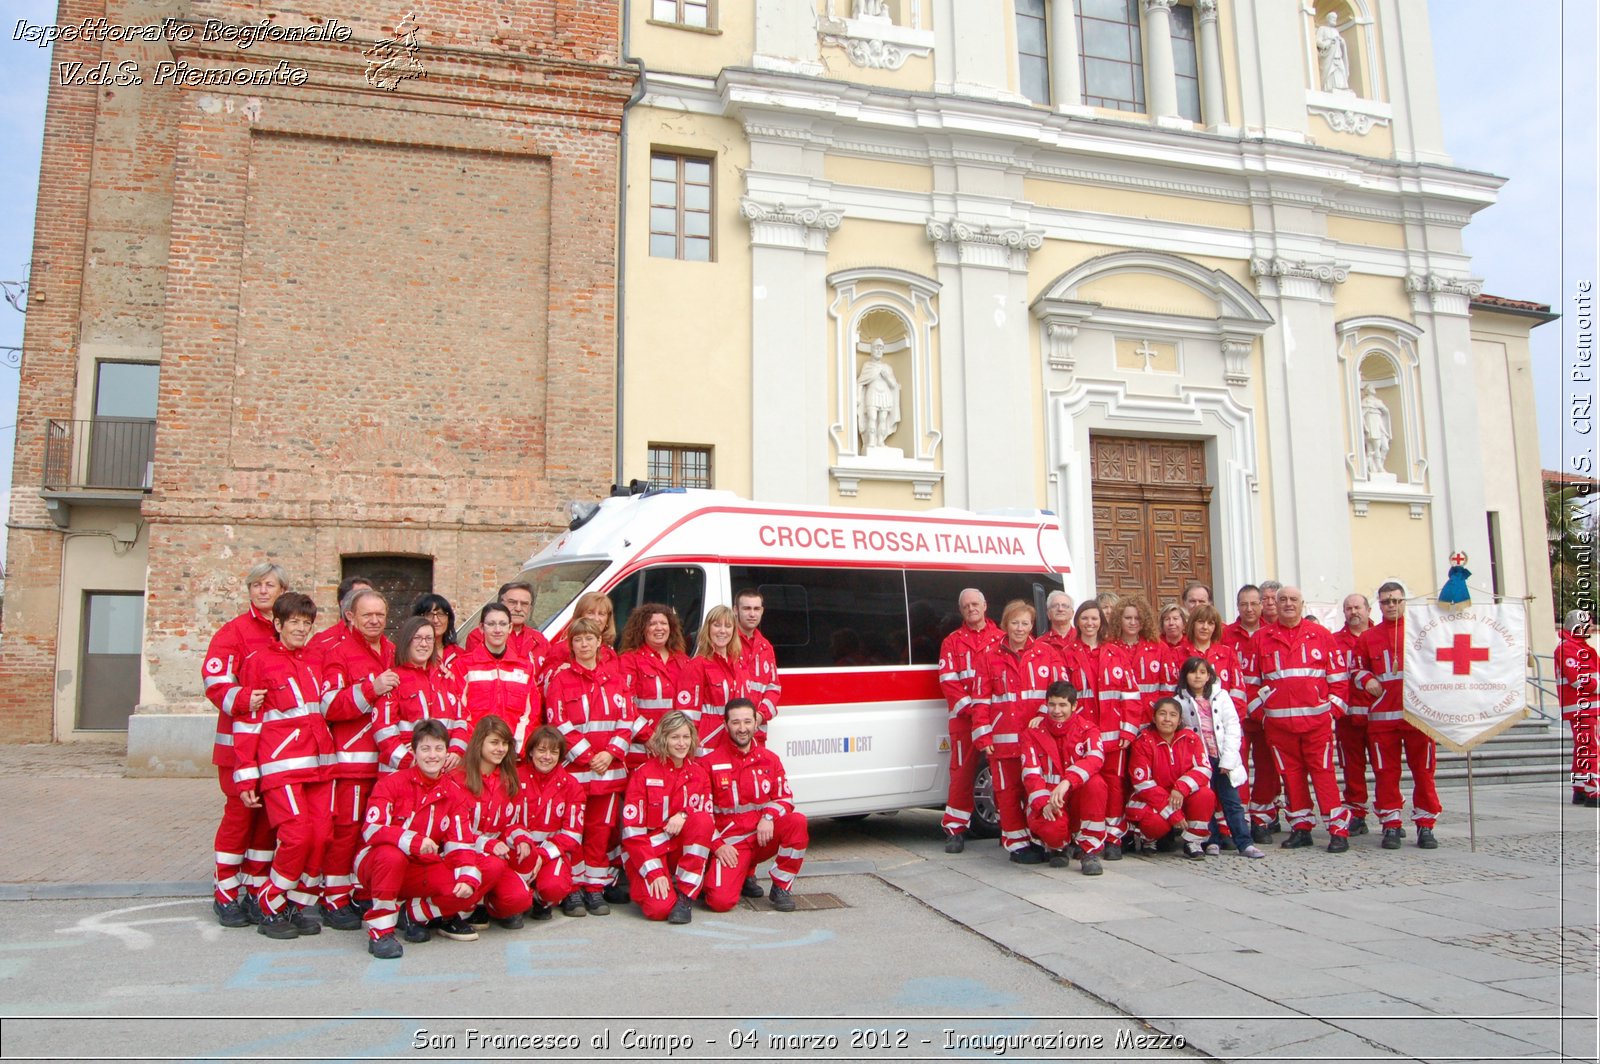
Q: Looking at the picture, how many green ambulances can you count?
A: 0